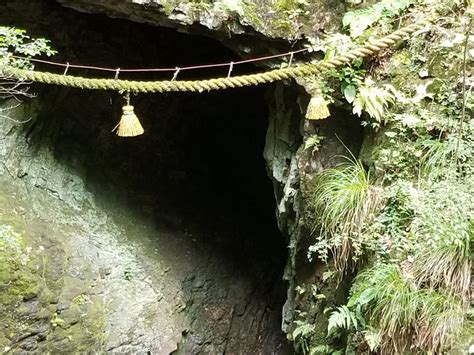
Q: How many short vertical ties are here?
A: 5